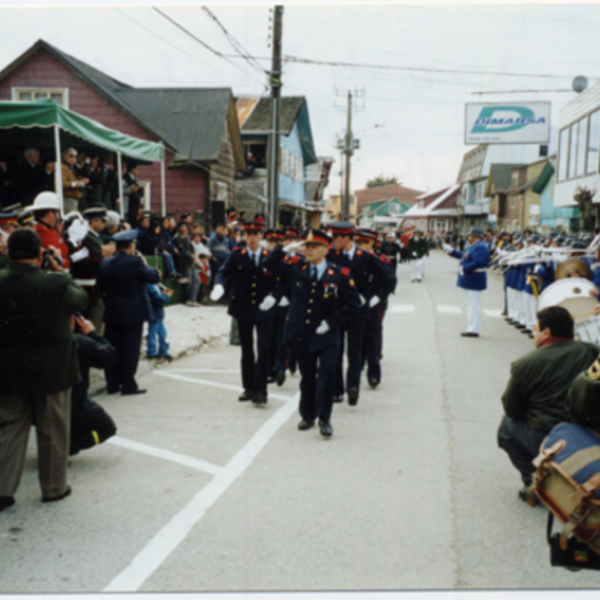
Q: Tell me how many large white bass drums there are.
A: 1